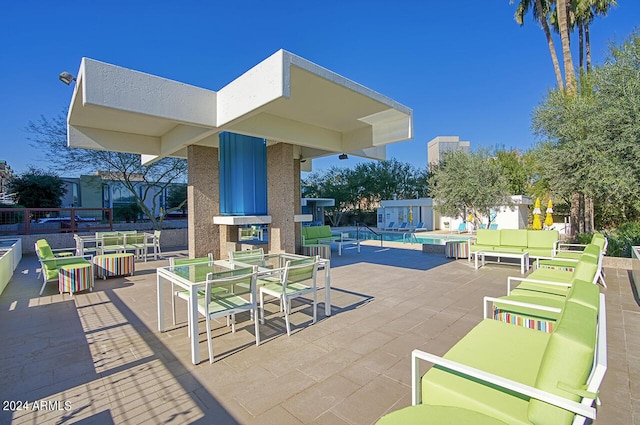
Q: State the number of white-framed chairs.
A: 14